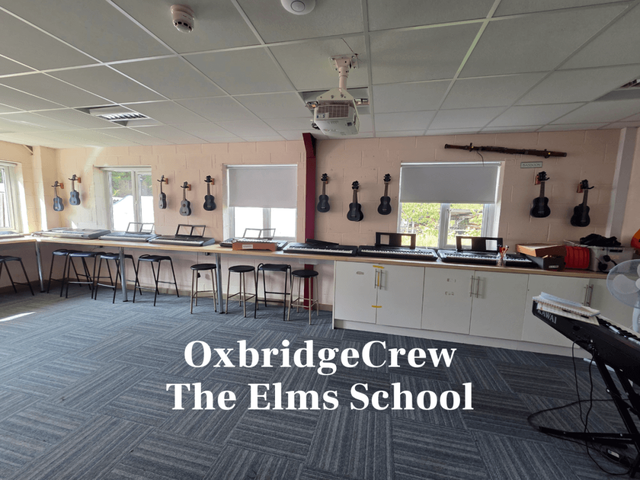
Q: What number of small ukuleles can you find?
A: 10